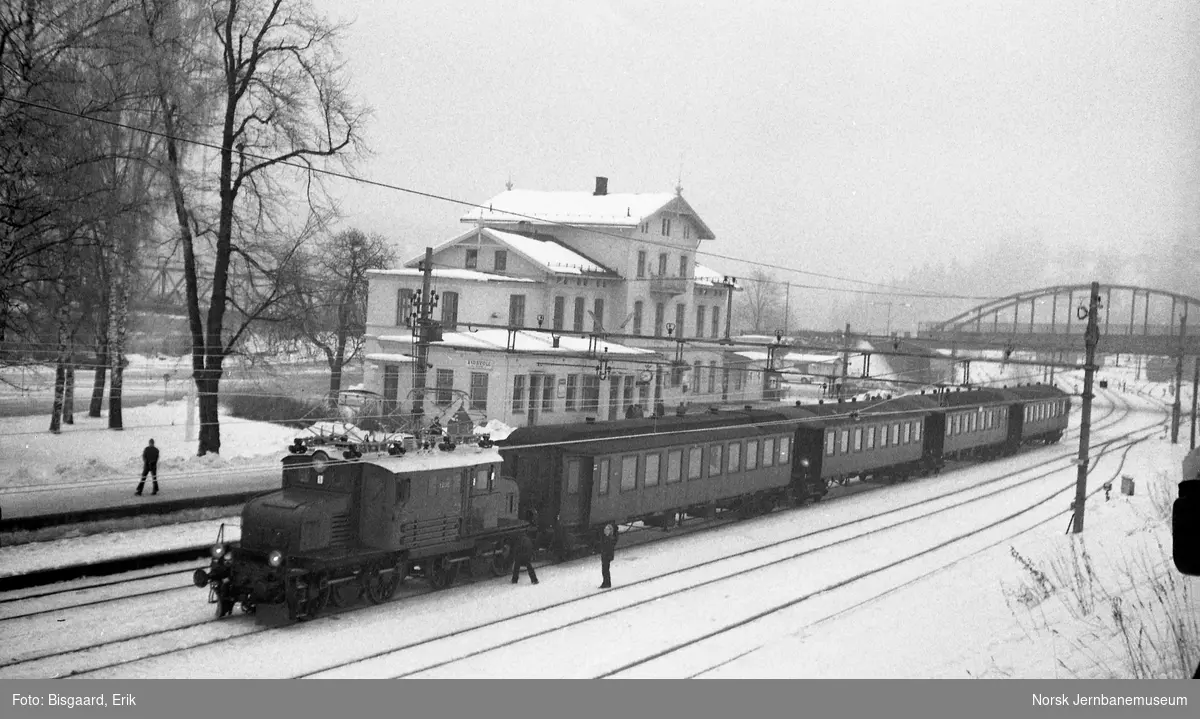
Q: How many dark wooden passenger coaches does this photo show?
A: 4